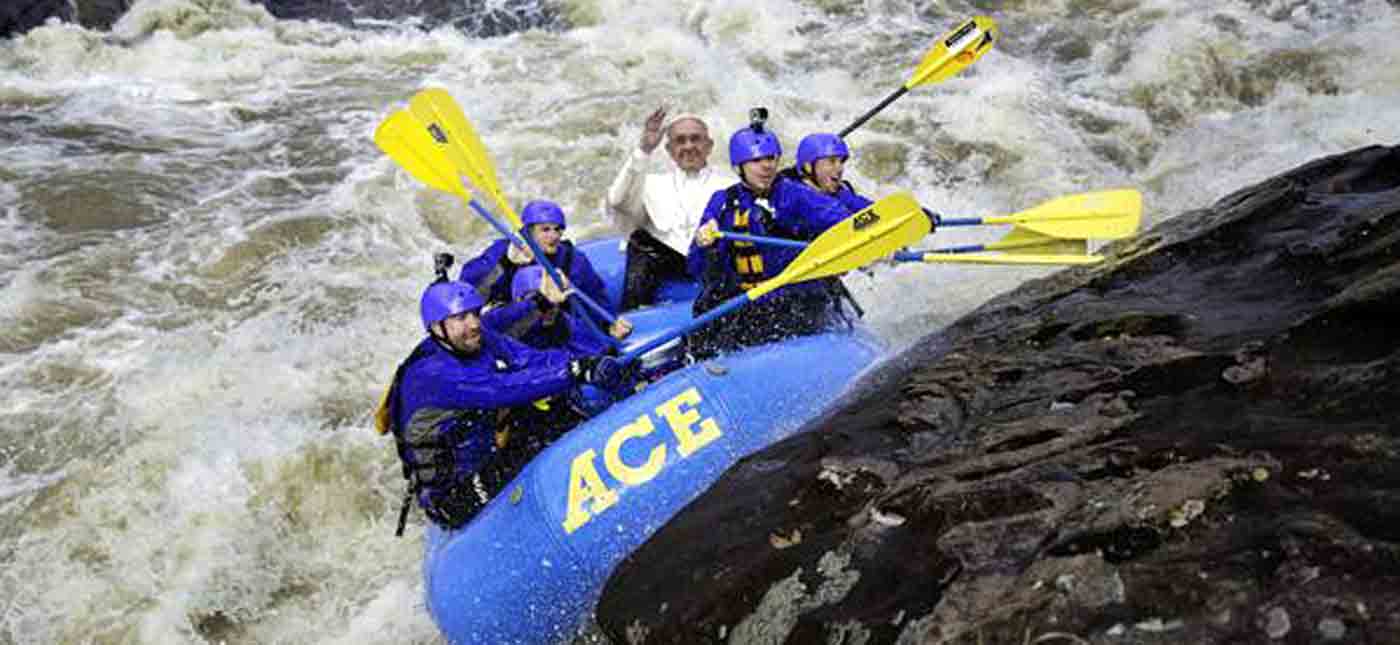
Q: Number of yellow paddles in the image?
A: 7